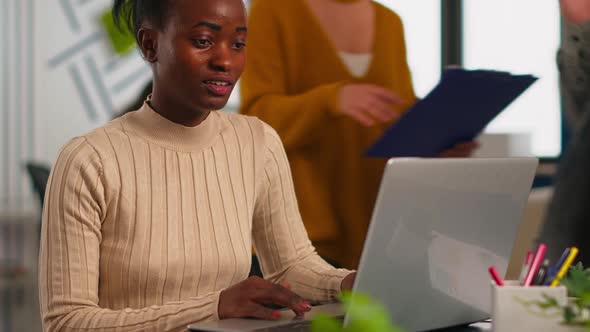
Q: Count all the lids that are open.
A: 1